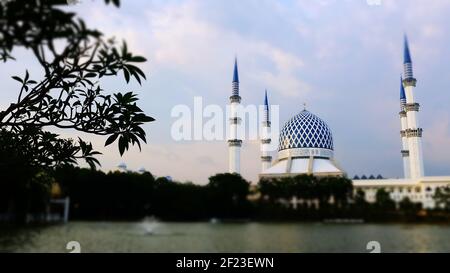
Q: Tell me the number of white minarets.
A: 4